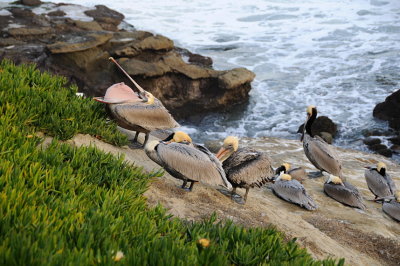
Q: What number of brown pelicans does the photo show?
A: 9